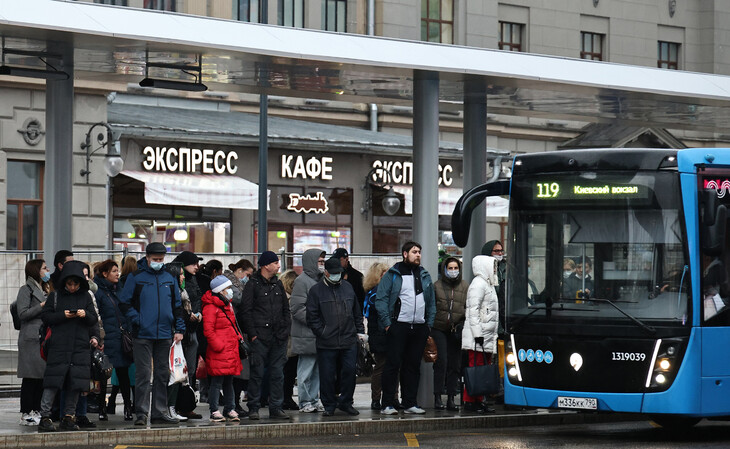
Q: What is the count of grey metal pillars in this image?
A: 3